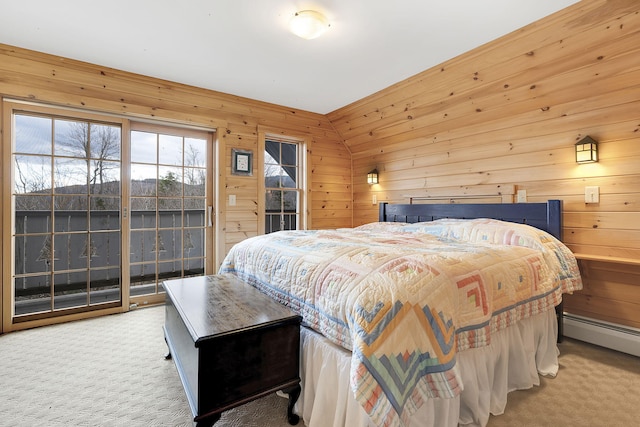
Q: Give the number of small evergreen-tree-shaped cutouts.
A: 4